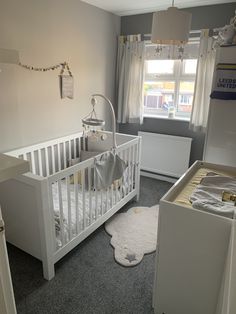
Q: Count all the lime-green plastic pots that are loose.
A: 0